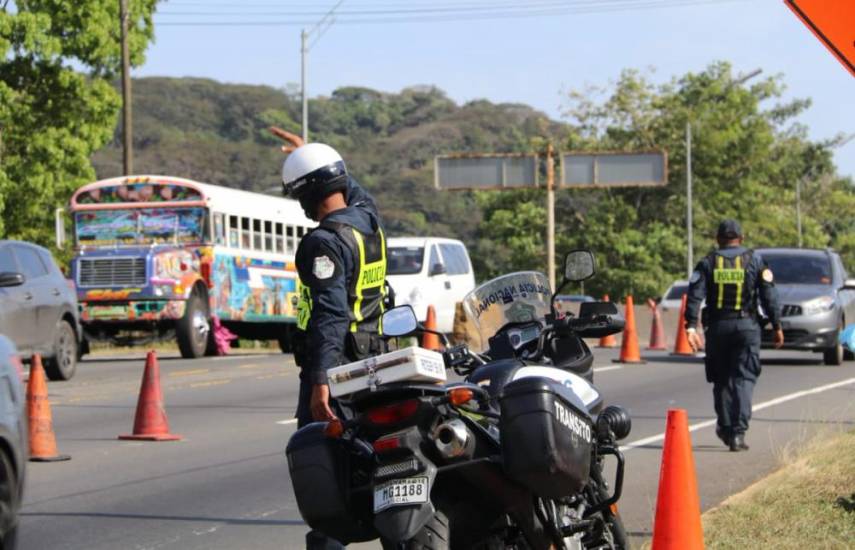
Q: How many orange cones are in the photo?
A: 8